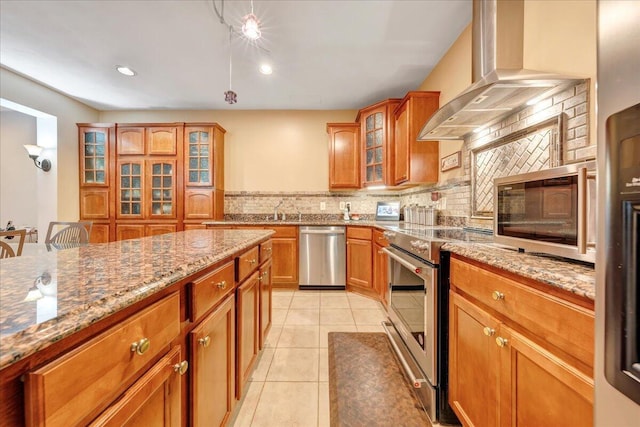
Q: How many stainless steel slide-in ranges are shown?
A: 1